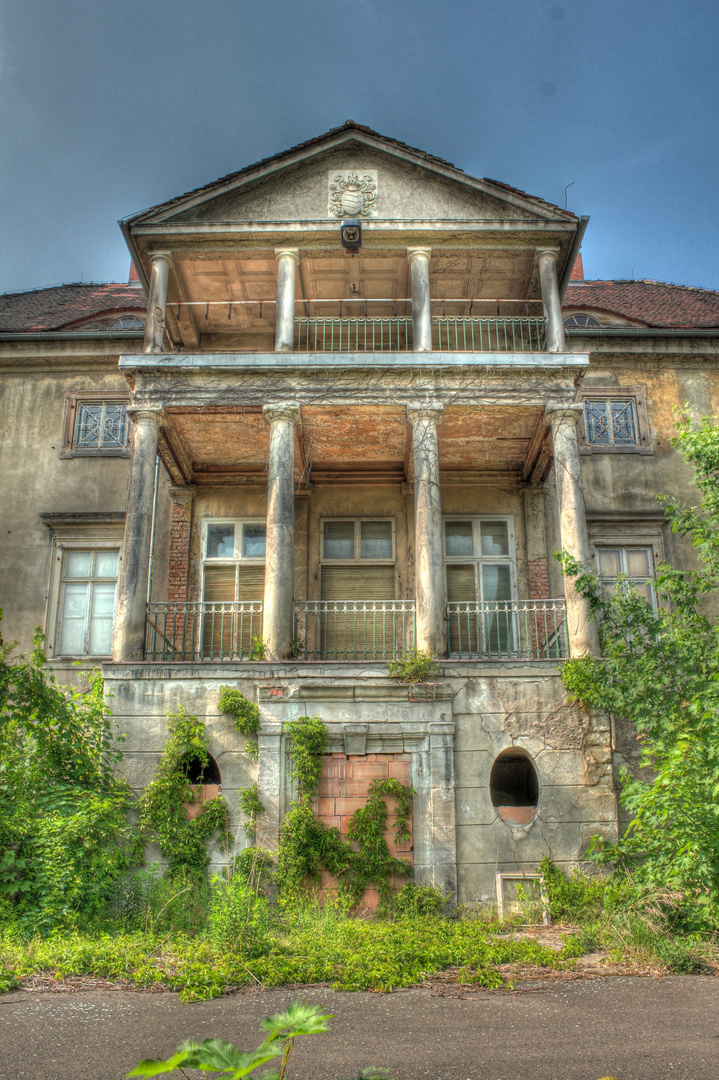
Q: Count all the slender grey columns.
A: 8